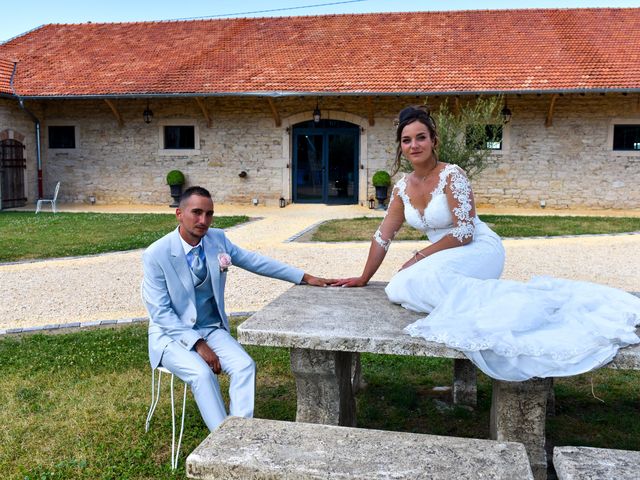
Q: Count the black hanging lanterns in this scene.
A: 3